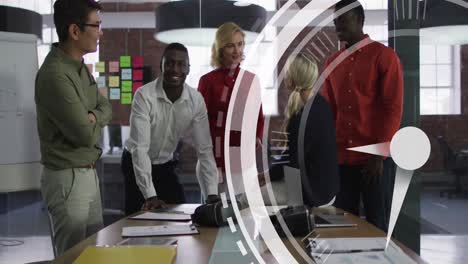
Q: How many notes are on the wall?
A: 14